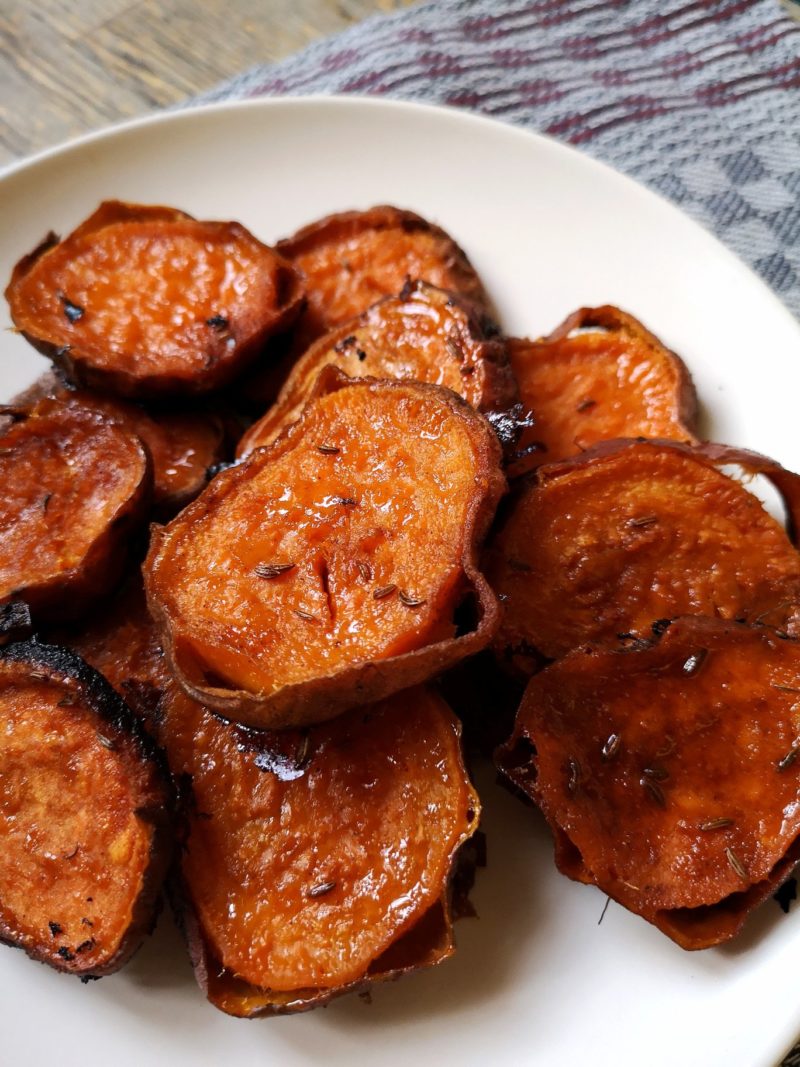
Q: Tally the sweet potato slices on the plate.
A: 11